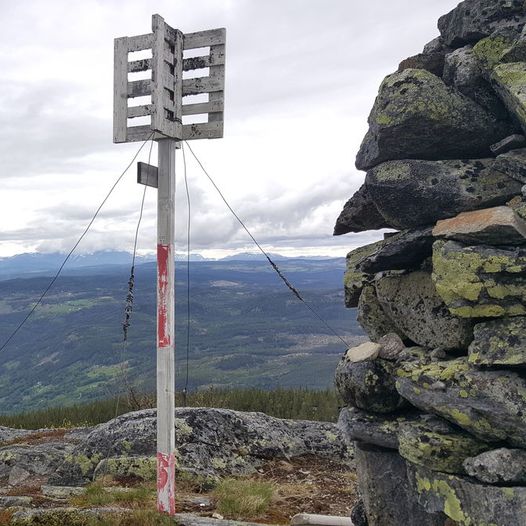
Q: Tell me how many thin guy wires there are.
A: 4